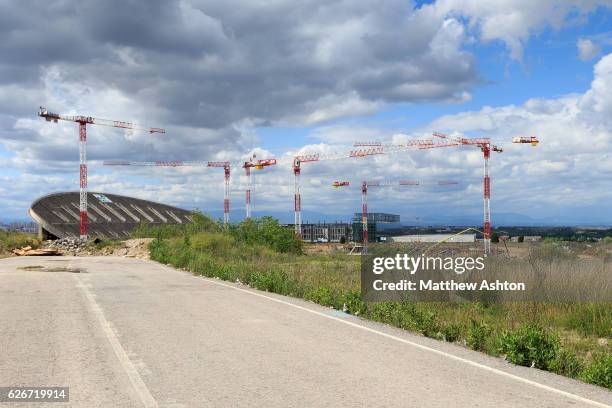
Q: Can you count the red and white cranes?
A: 6